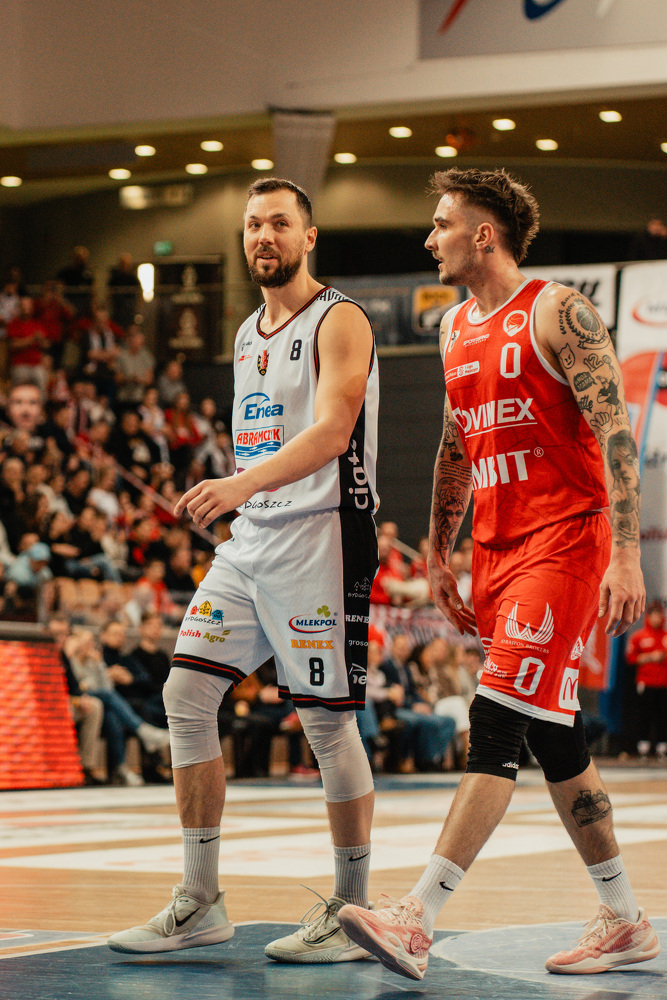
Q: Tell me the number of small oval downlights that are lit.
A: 13